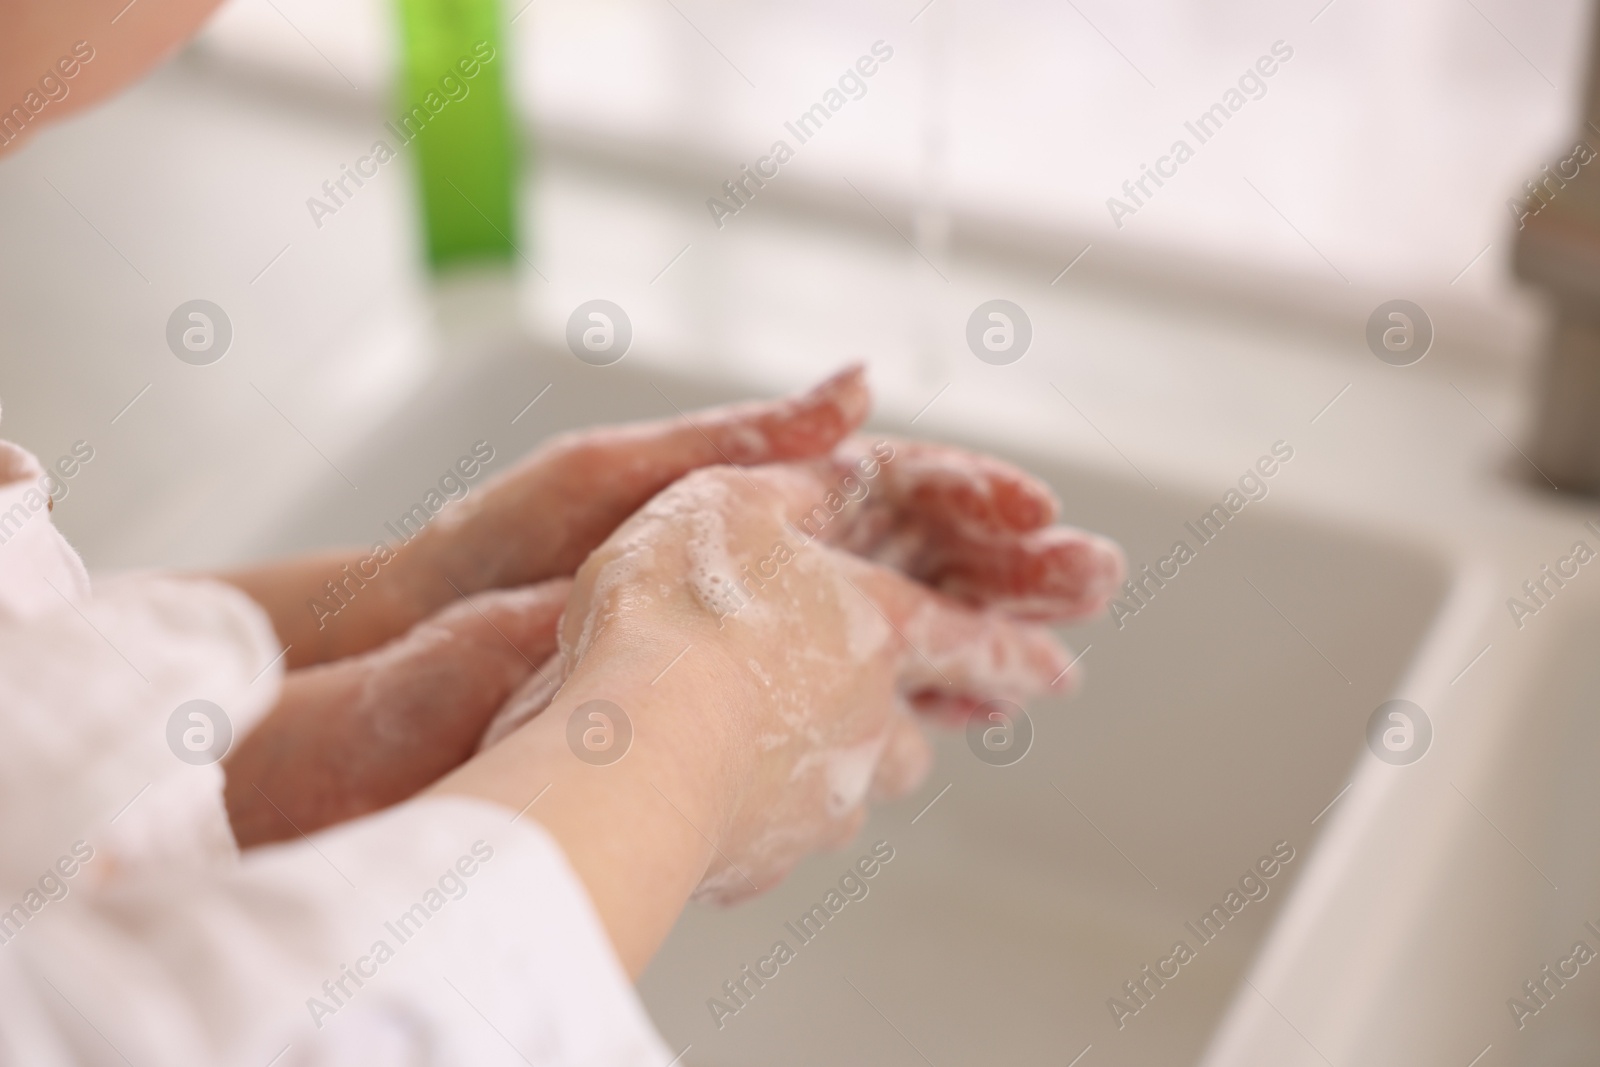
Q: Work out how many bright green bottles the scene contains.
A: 1